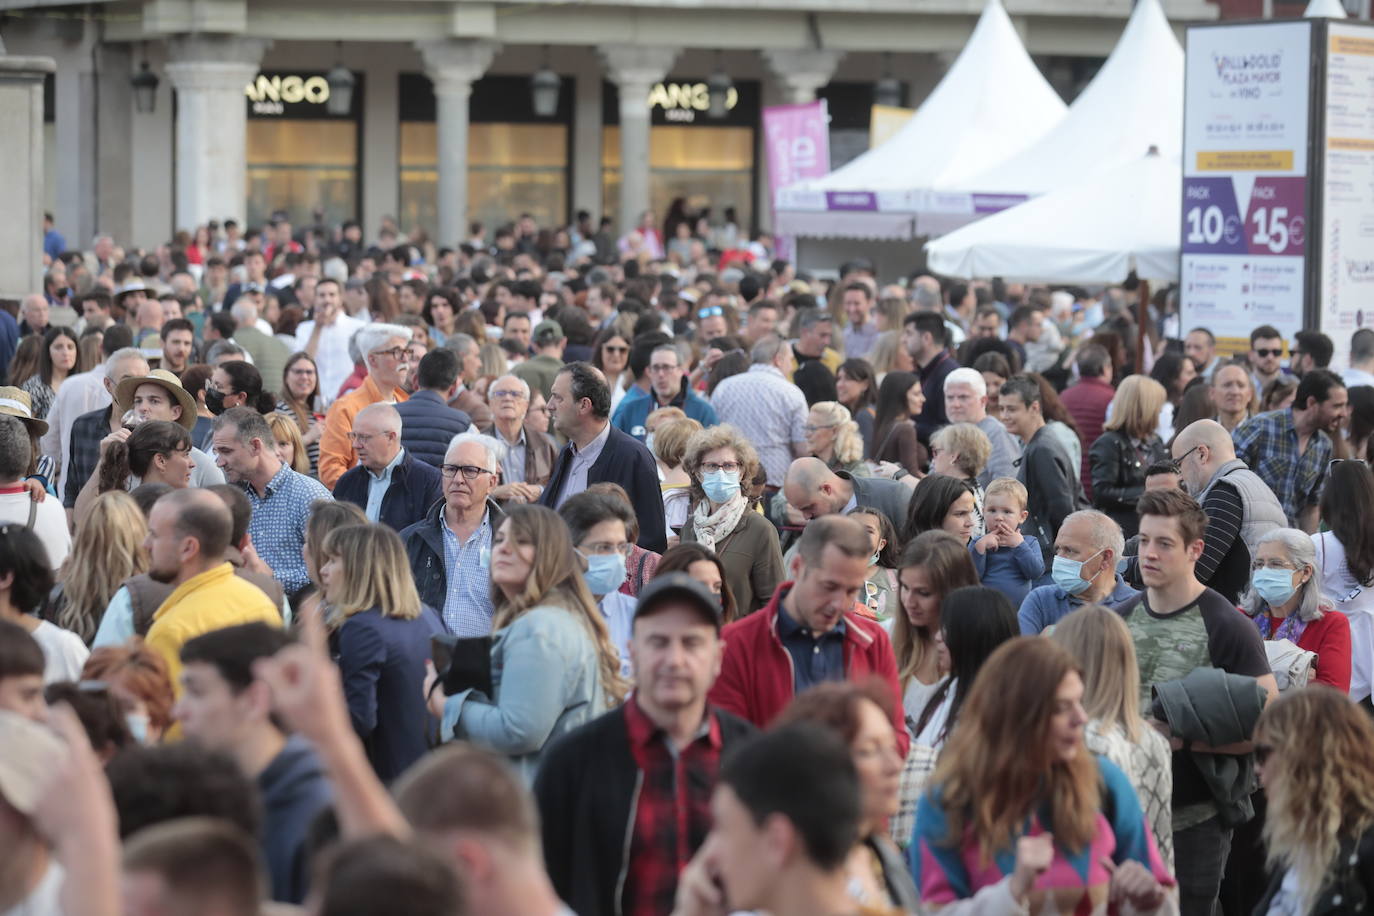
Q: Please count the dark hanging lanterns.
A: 5